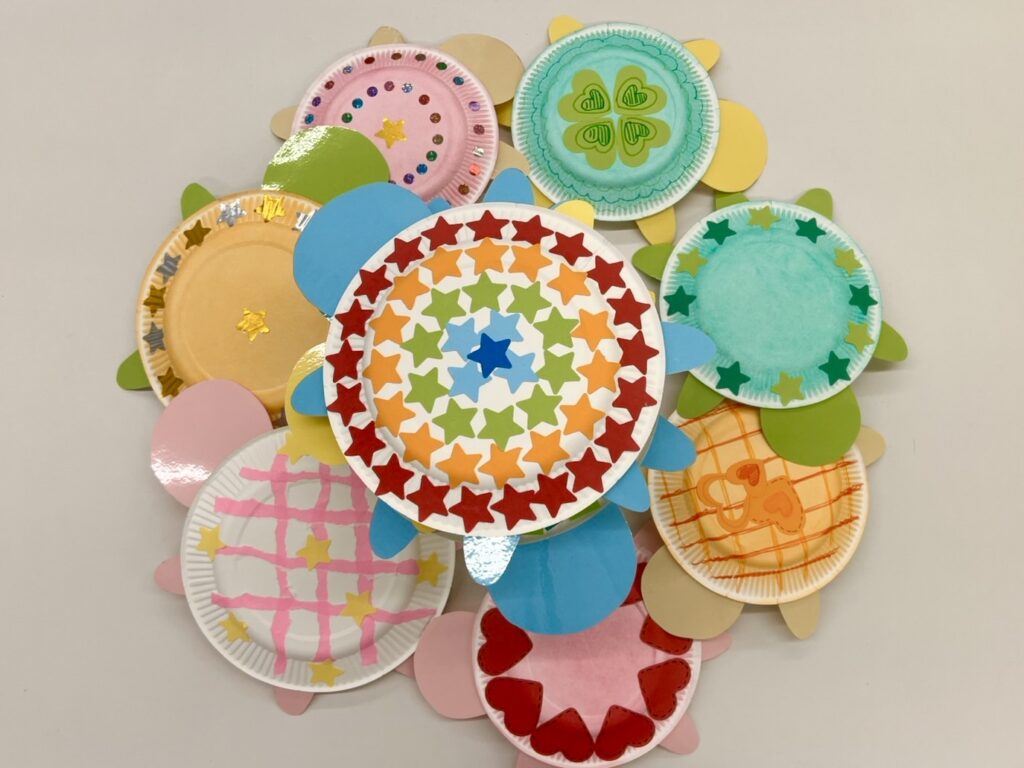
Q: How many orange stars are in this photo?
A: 15